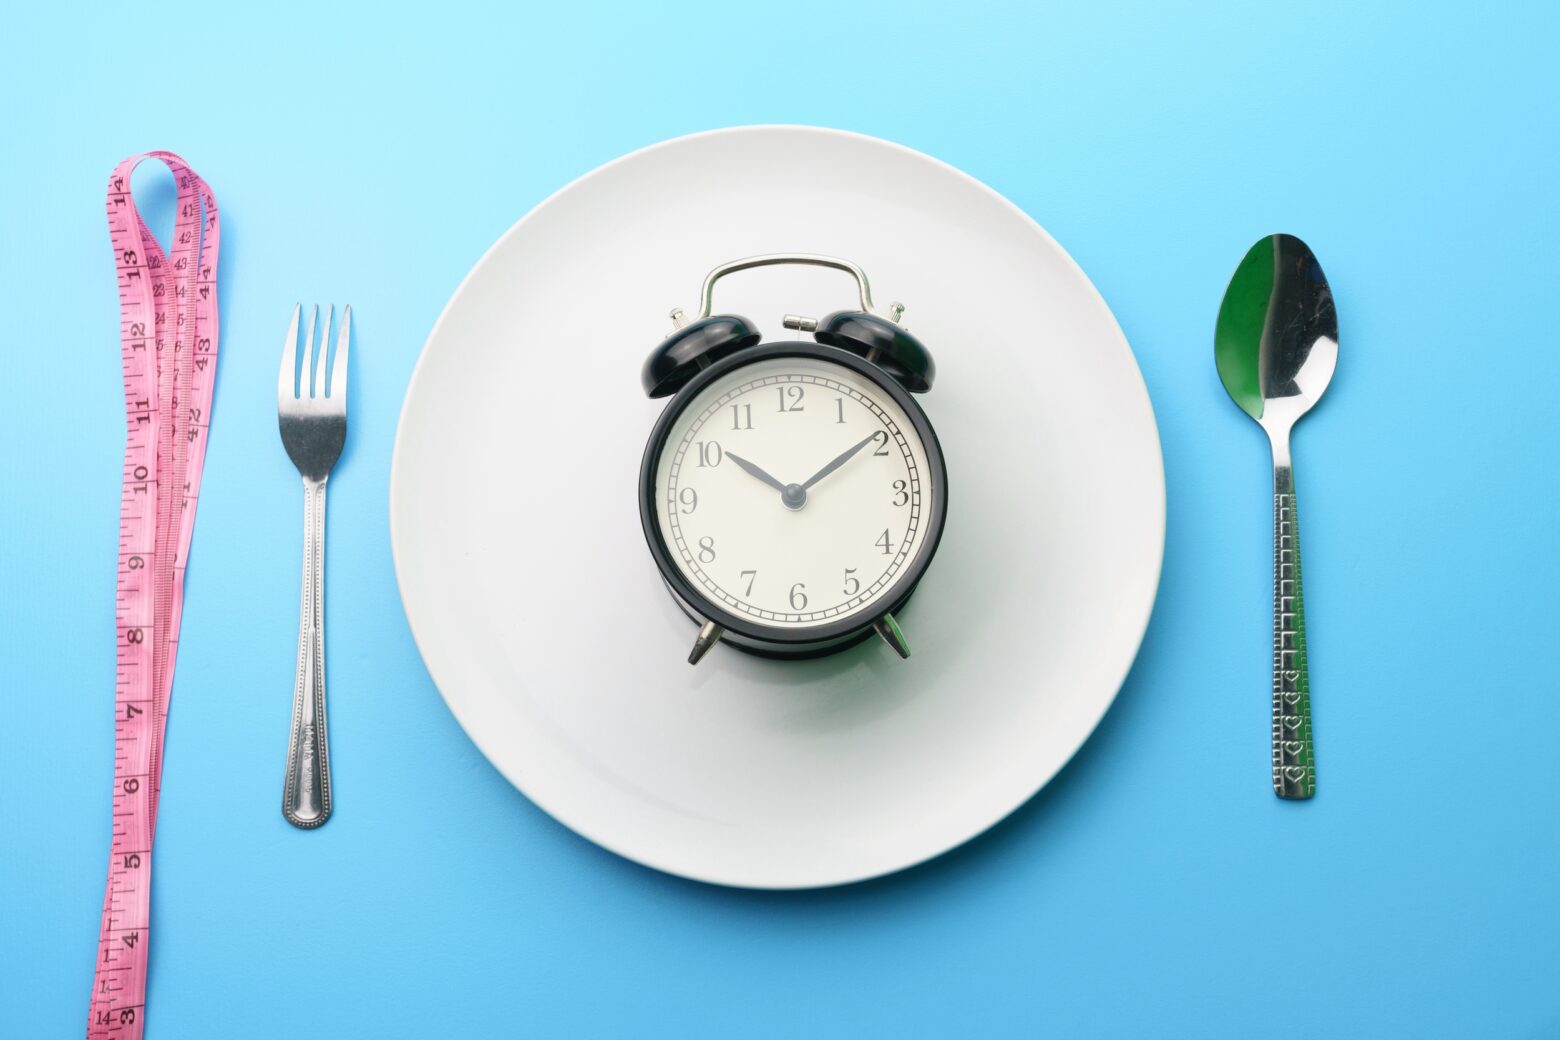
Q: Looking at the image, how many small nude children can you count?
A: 0